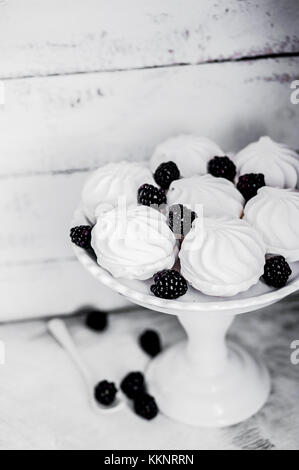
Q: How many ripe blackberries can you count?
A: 13